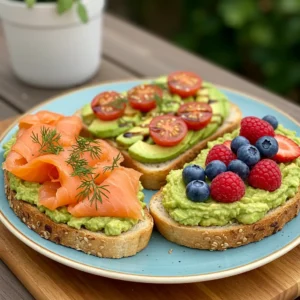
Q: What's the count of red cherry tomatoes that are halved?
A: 5